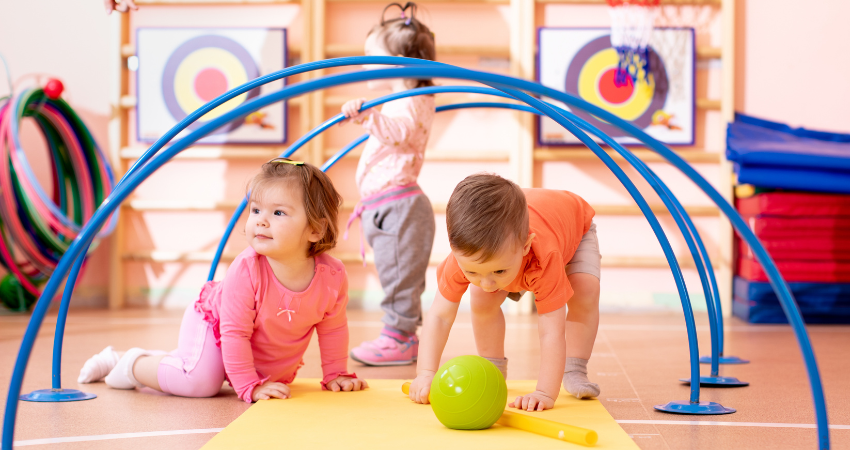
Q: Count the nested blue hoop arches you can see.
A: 4